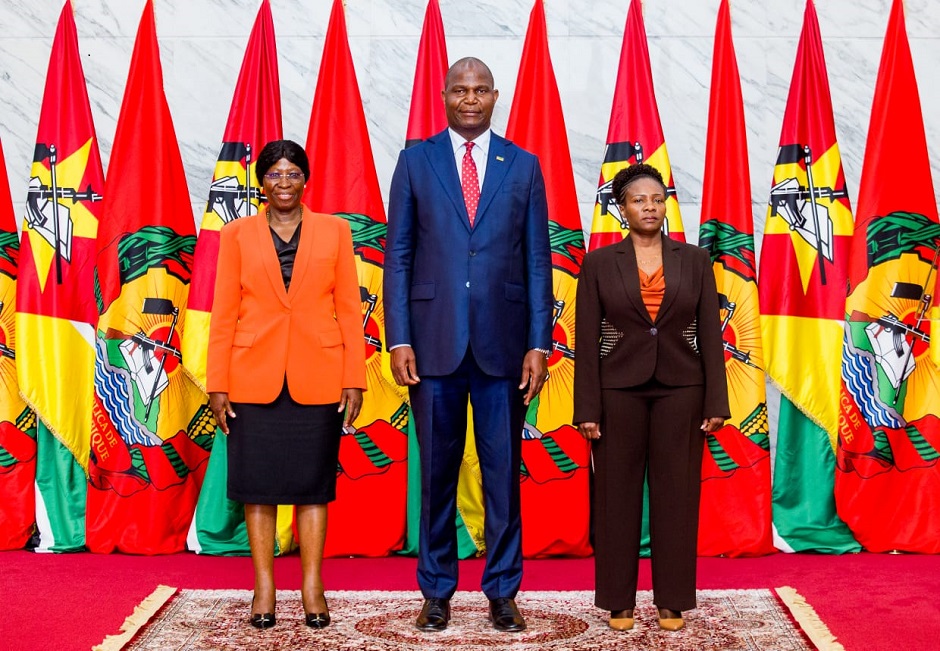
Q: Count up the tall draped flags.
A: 11